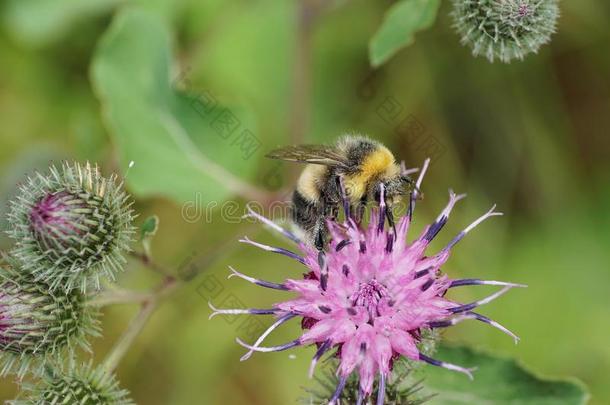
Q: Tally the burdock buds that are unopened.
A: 4